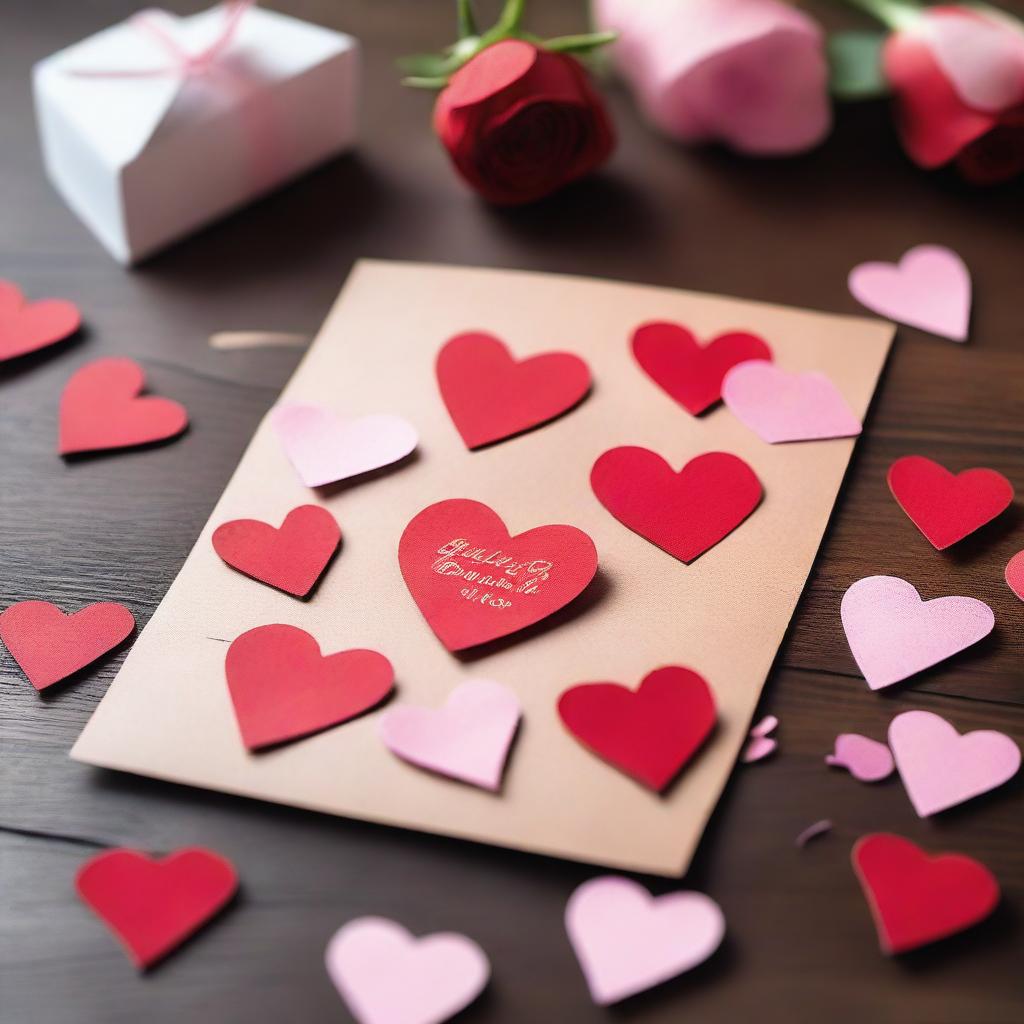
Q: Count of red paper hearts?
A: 14